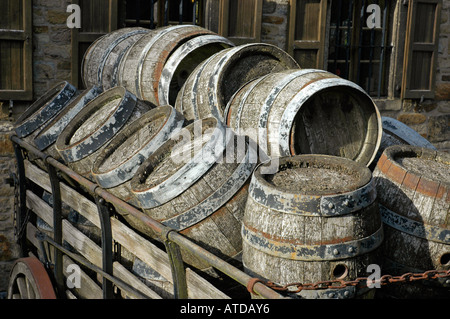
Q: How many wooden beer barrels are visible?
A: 12